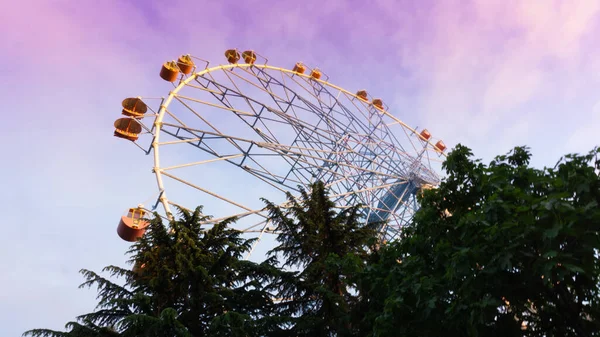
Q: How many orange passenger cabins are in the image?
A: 13